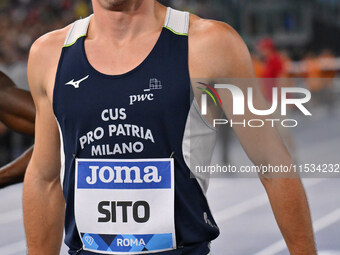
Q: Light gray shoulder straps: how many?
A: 2